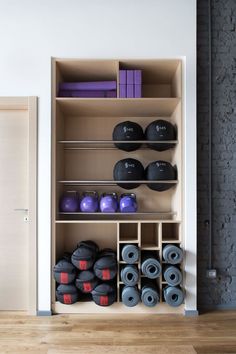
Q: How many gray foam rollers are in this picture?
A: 8